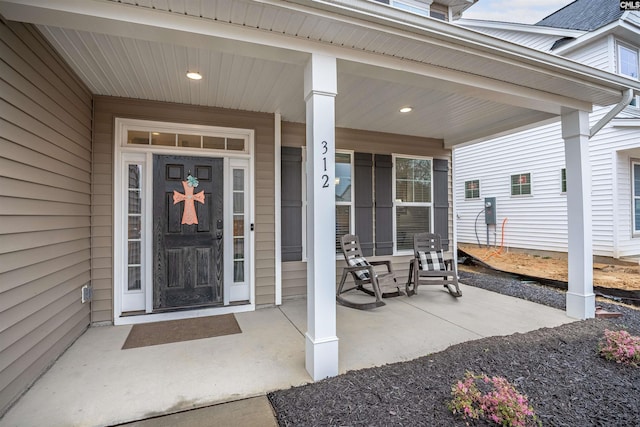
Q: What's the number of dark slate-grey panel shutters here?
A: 4